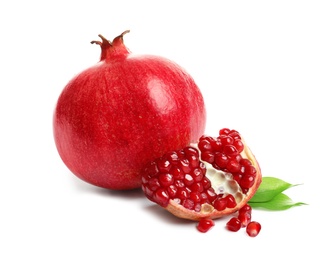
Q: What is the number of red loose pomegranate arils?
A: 5